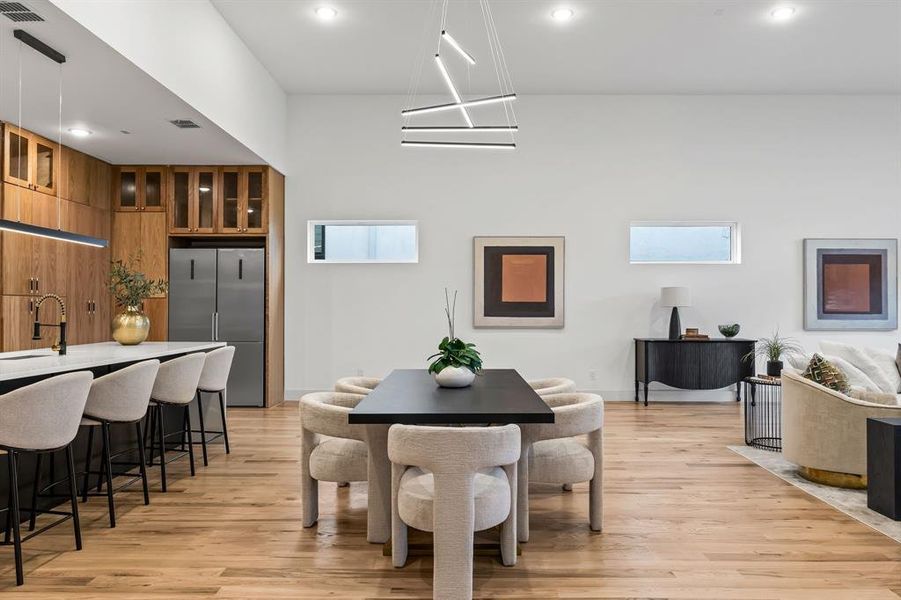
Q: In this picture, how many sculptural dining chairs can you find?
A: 5